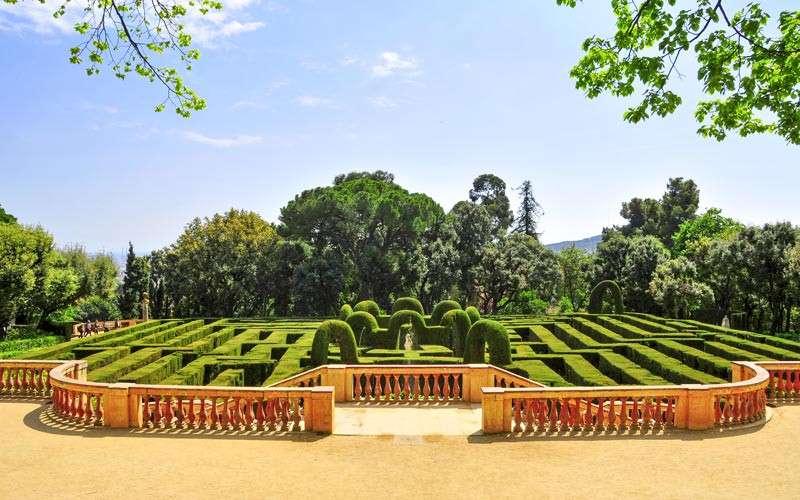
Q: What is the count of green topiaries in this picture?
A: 11